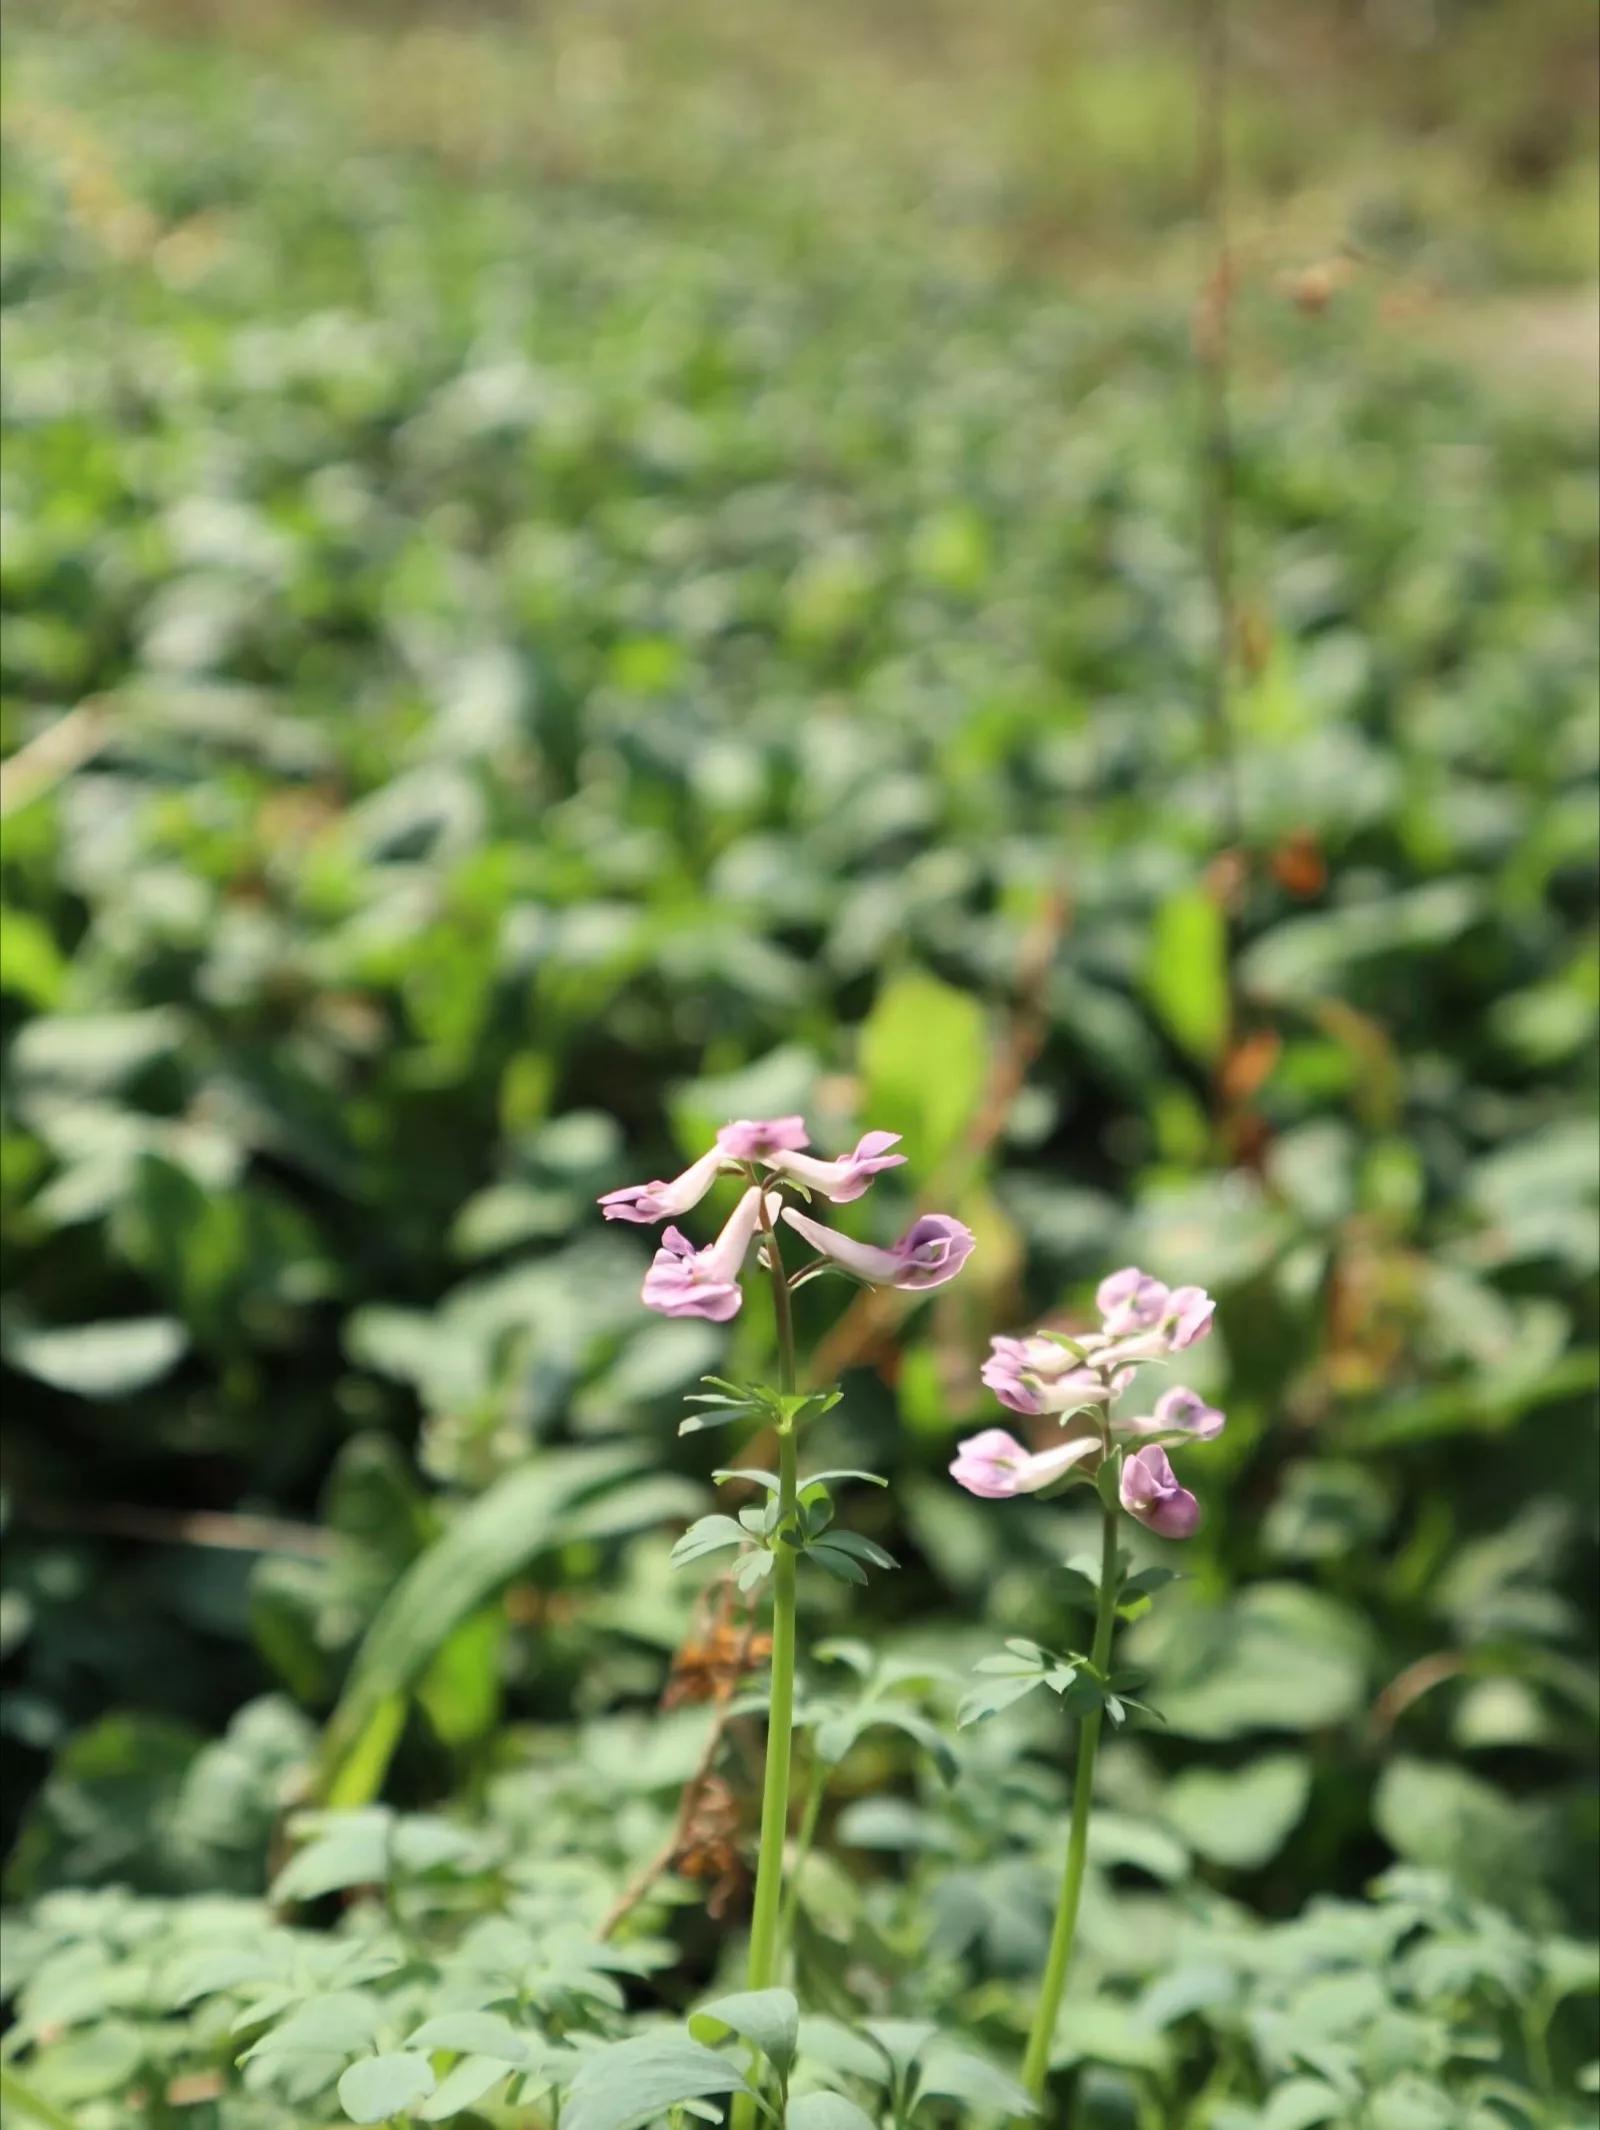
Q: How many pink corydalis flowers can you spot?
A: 12